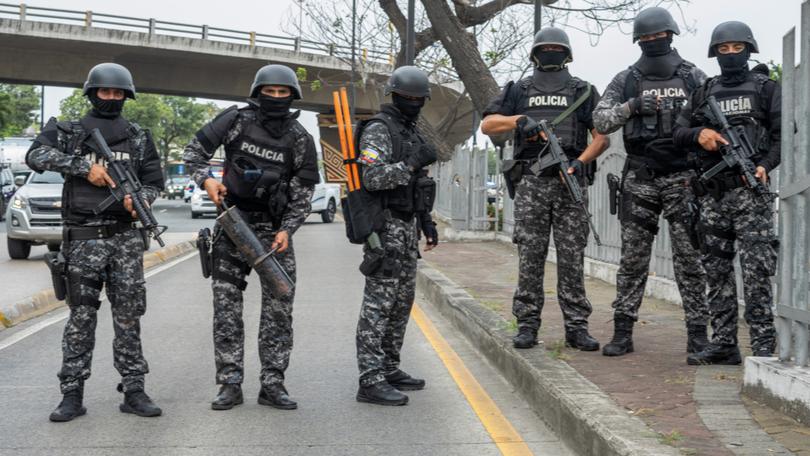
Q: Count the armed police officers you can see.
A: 6